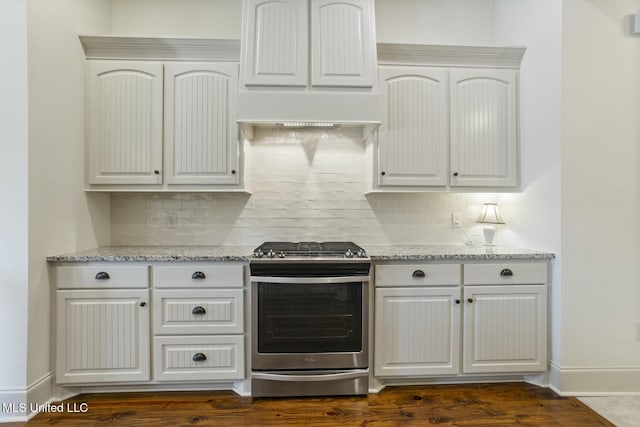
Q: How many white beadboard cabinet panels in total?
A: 11